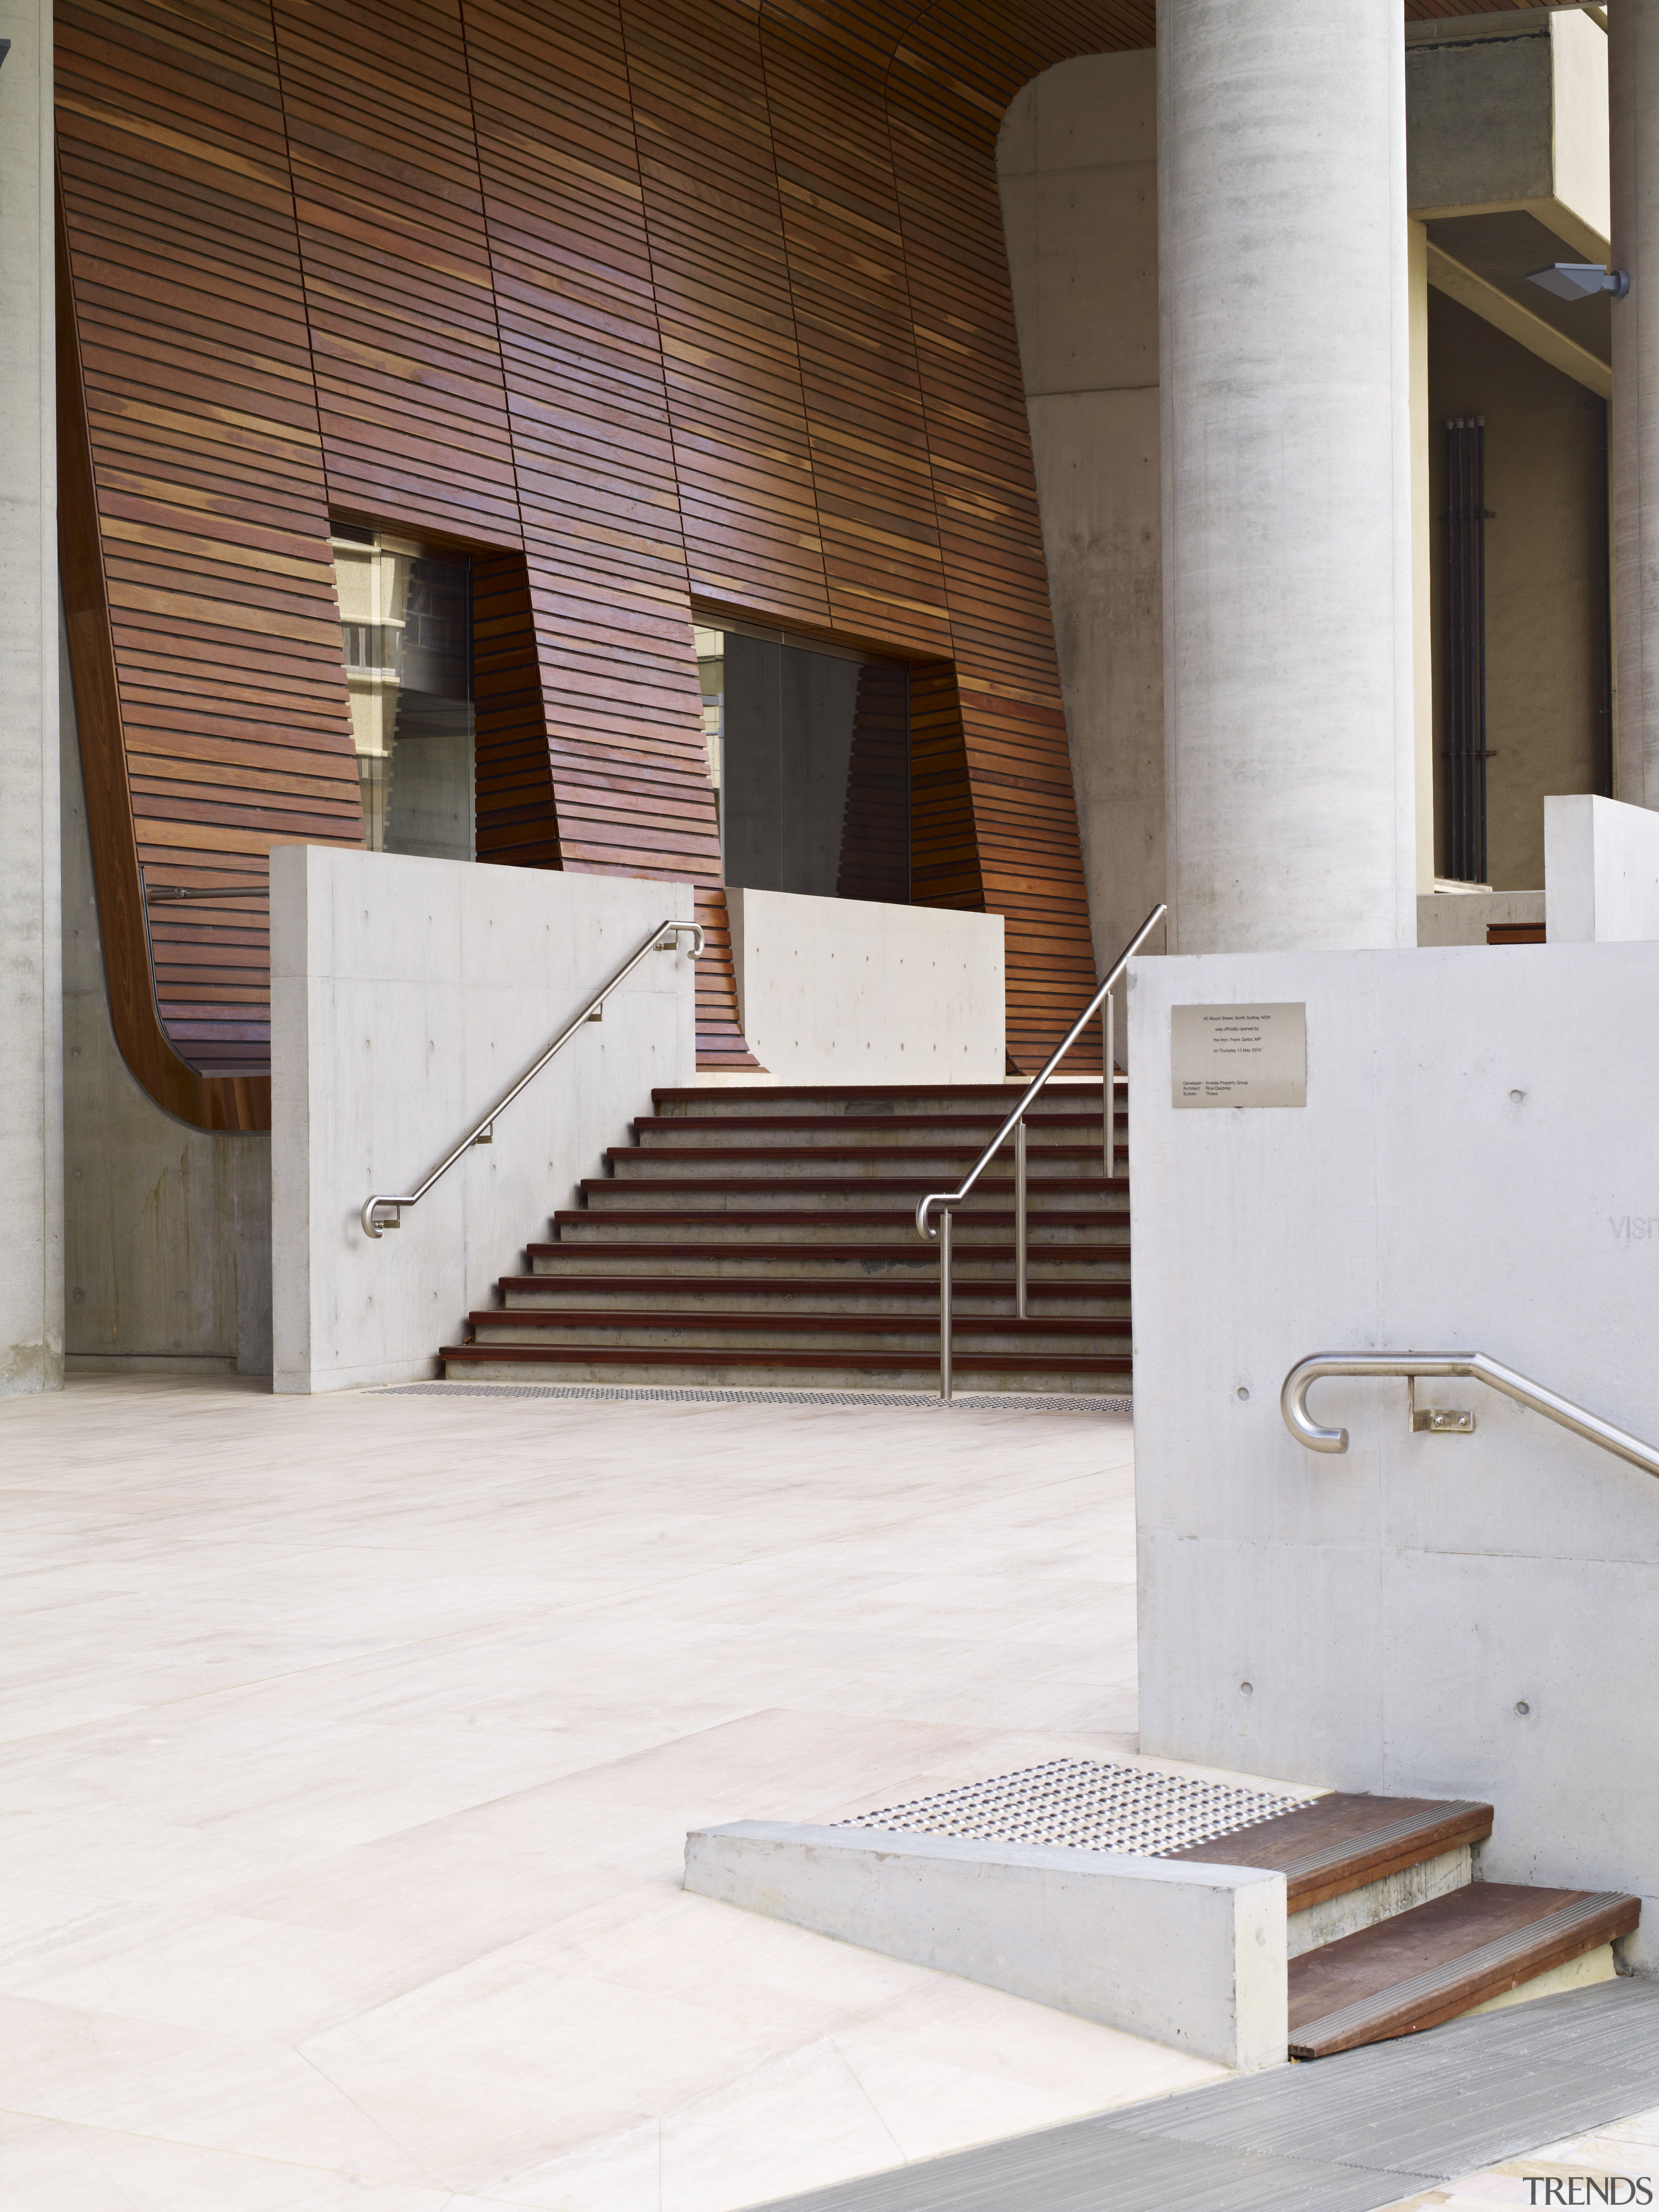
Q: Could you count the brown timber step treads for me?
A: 11